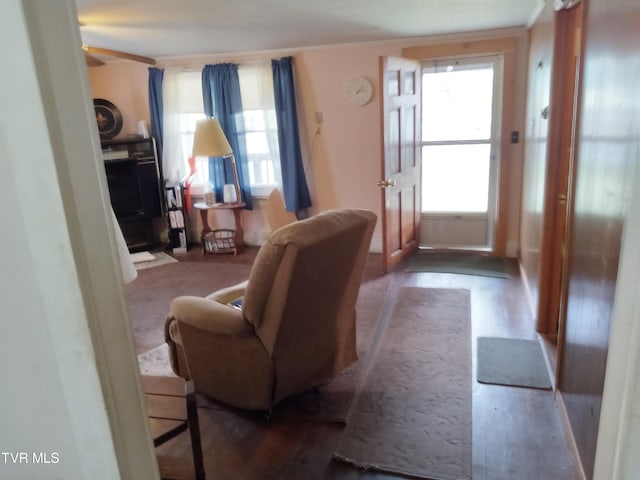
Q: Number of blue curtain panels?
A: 3